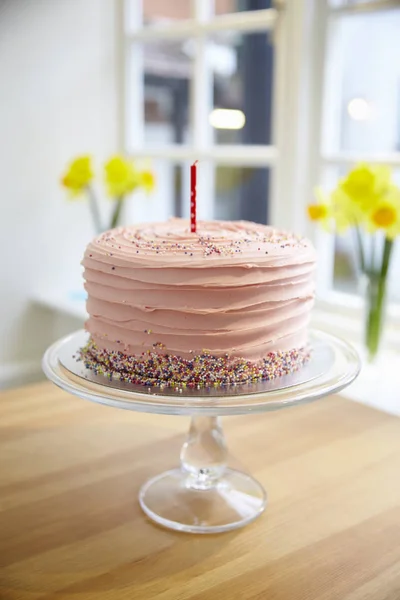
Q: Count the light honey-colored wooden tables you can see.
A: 1